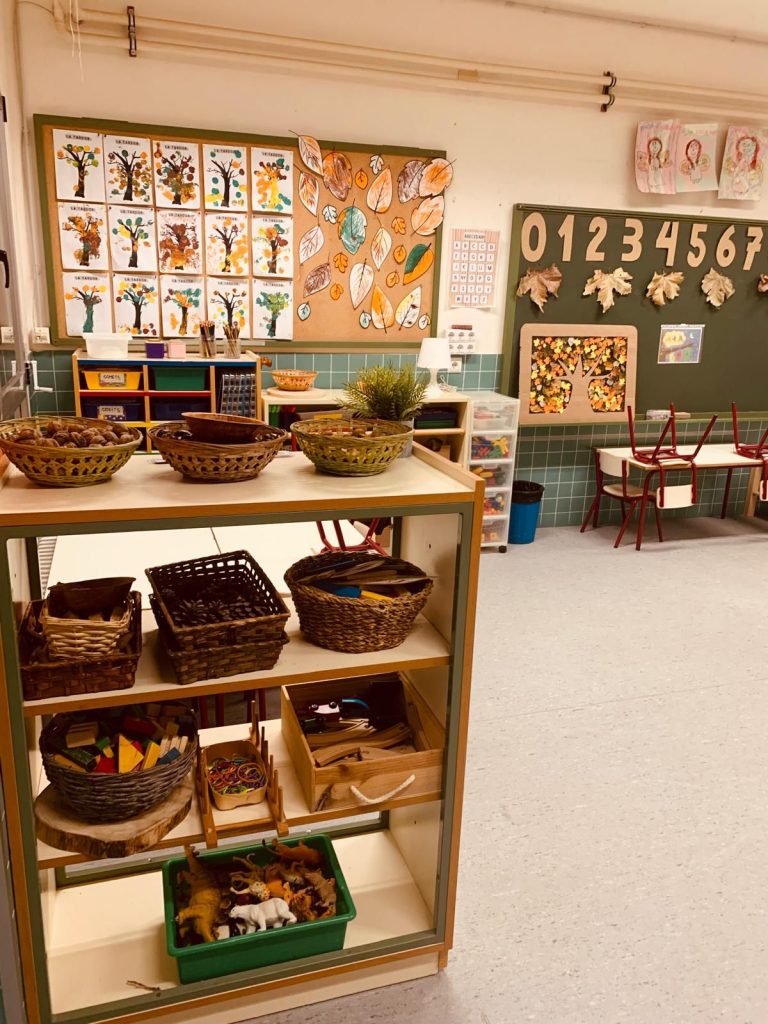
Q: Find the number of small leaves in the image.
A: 11